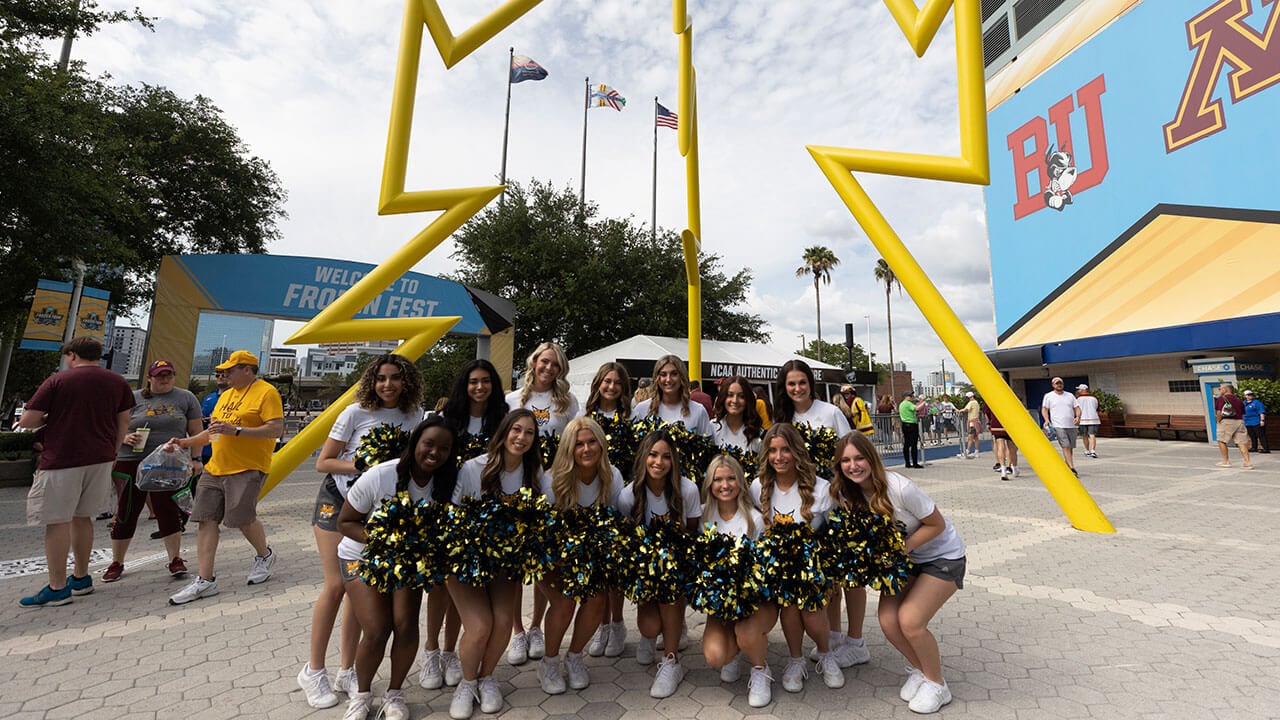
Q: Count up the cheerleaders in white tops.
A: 14